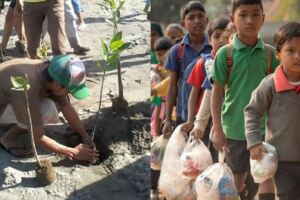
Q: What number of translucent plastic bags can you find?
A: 5